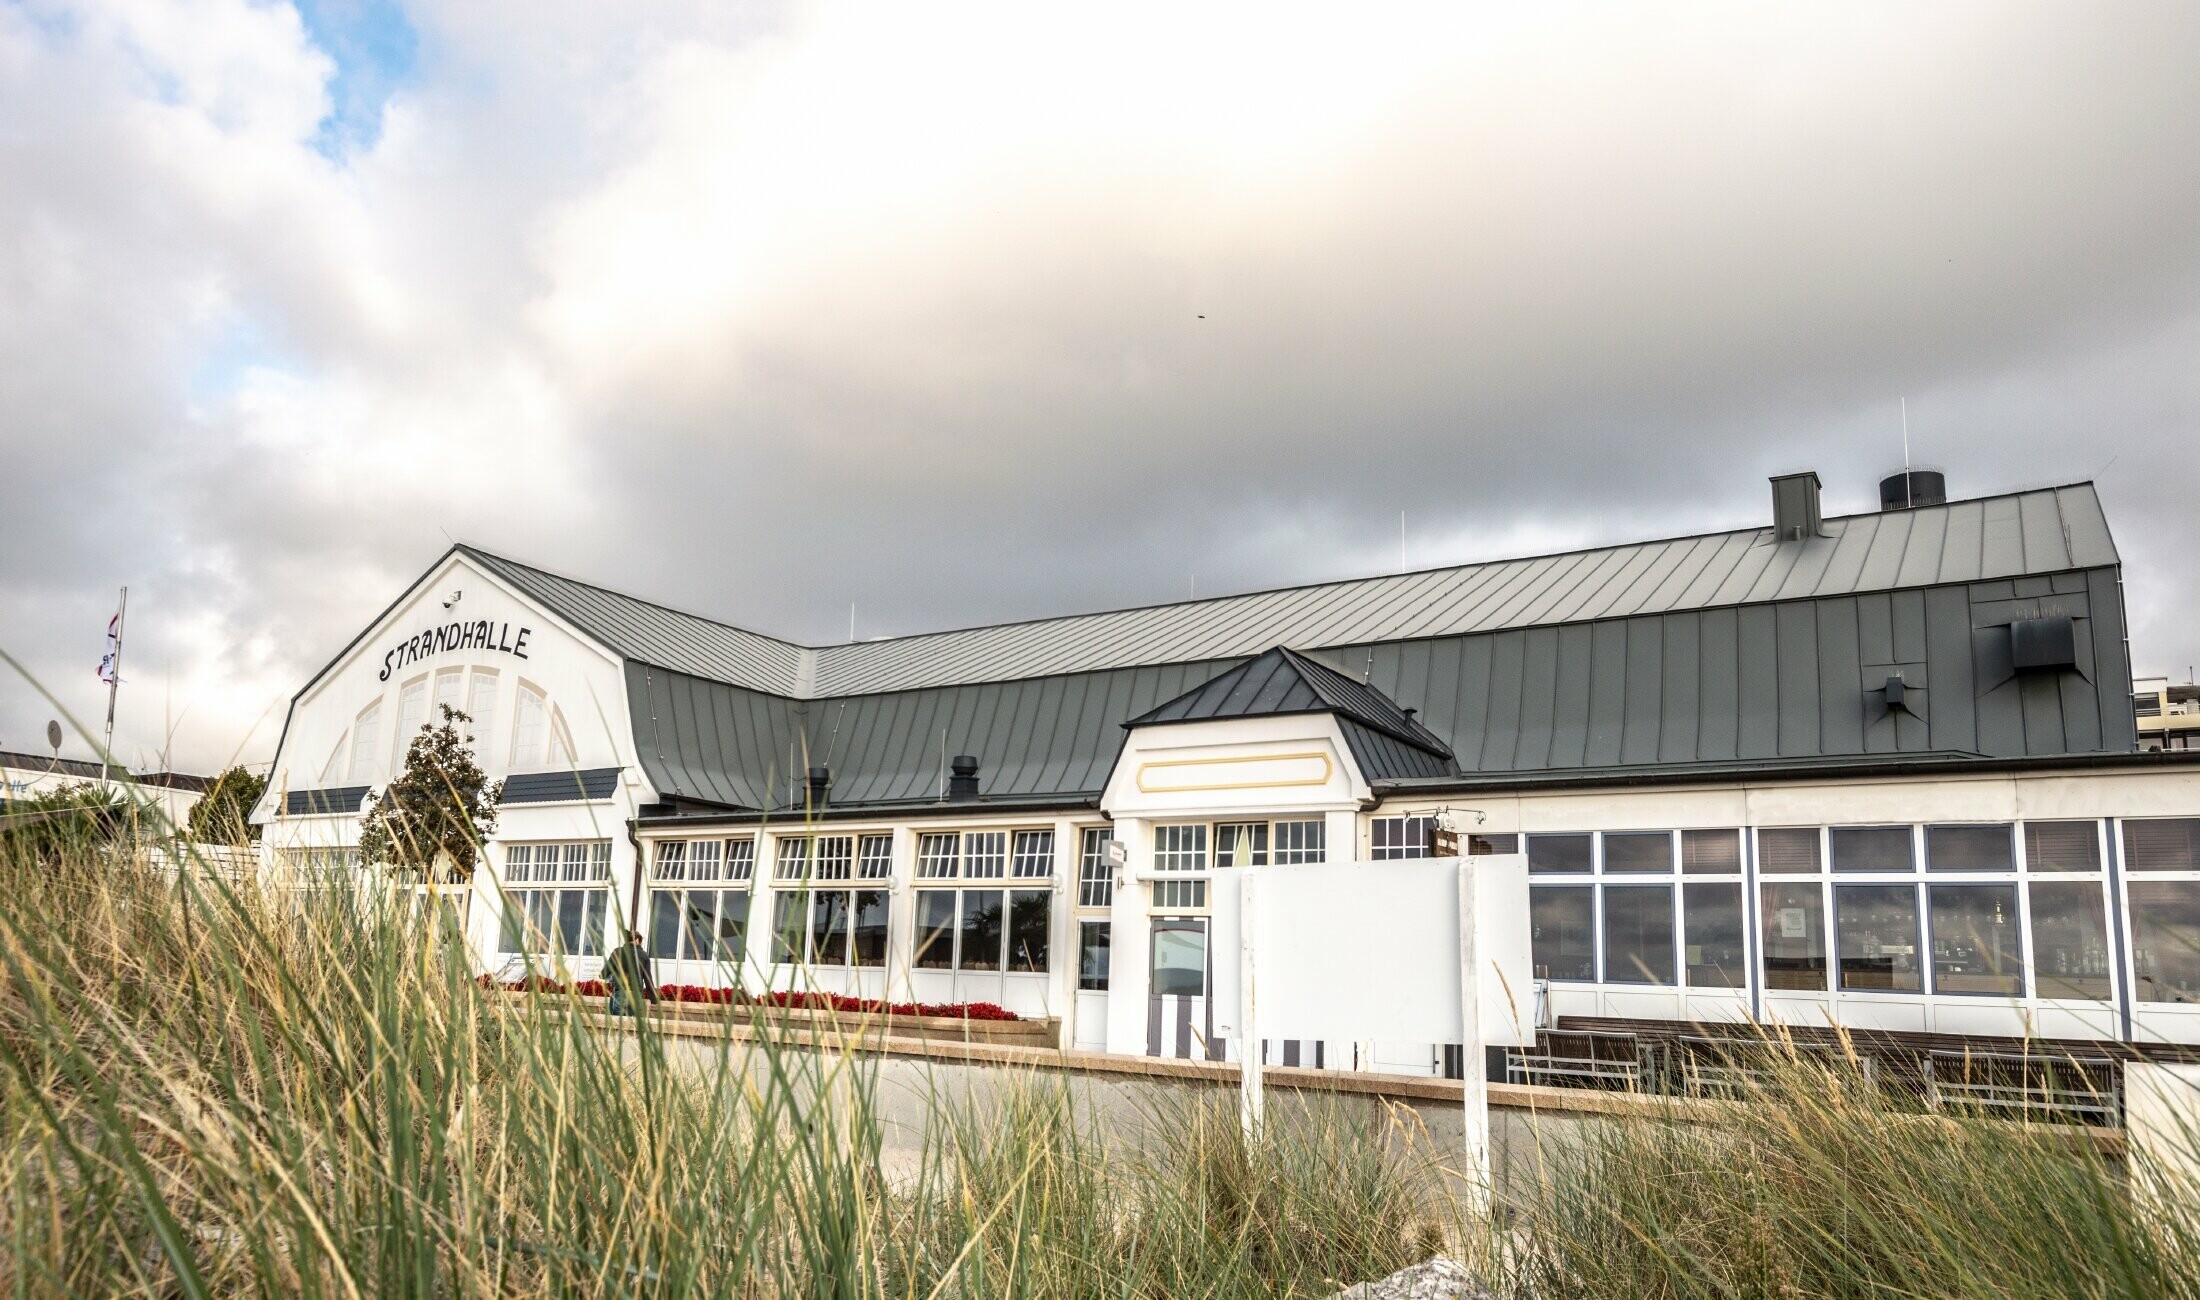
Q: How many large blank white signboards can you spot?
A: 1